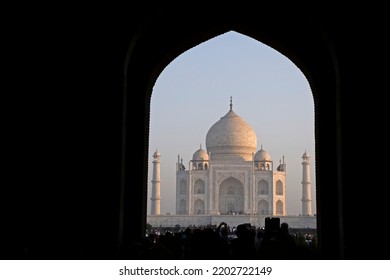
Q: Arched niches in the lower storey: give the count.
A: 4